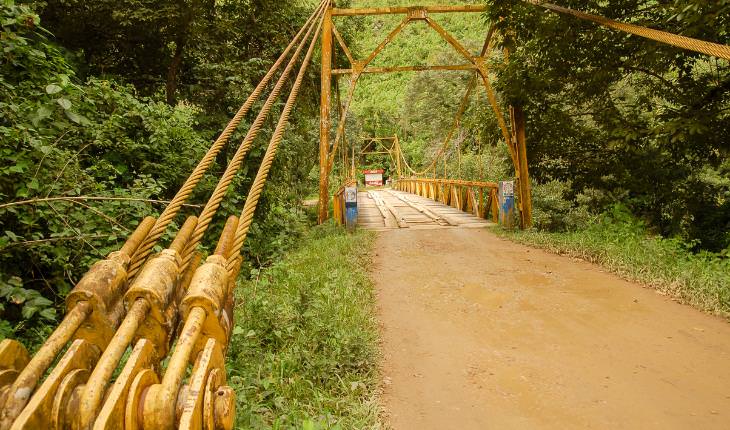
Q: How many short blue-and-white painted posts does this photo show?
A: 2